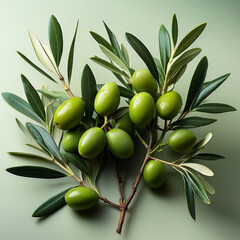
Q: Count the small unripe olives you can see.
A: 12